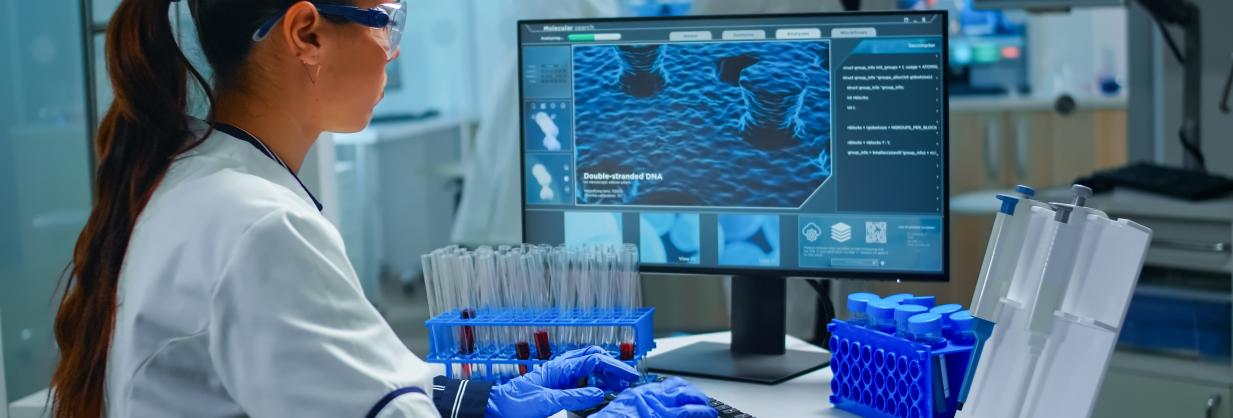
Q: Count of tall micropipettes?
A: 2